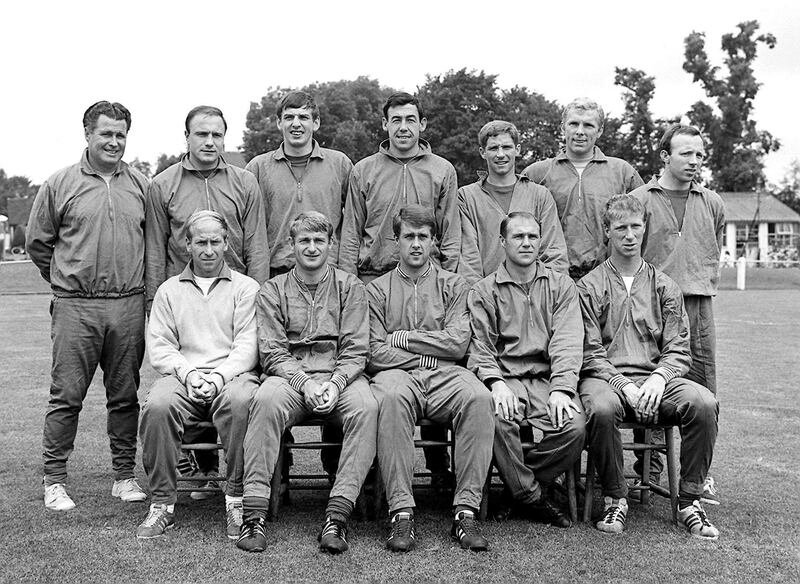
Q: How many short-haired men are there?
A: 12